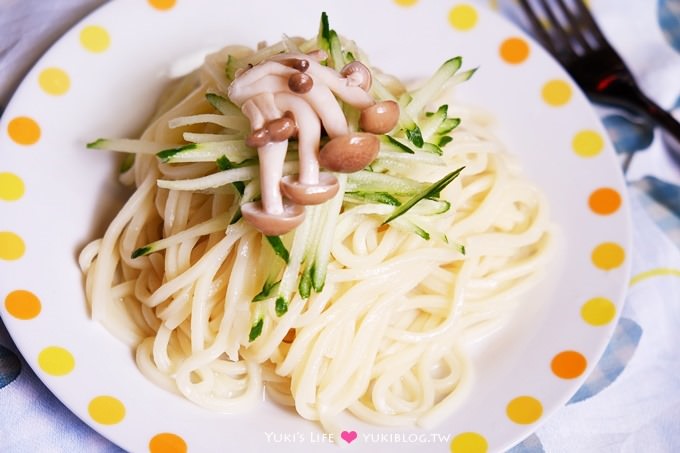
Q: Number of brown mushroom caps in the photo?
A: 9